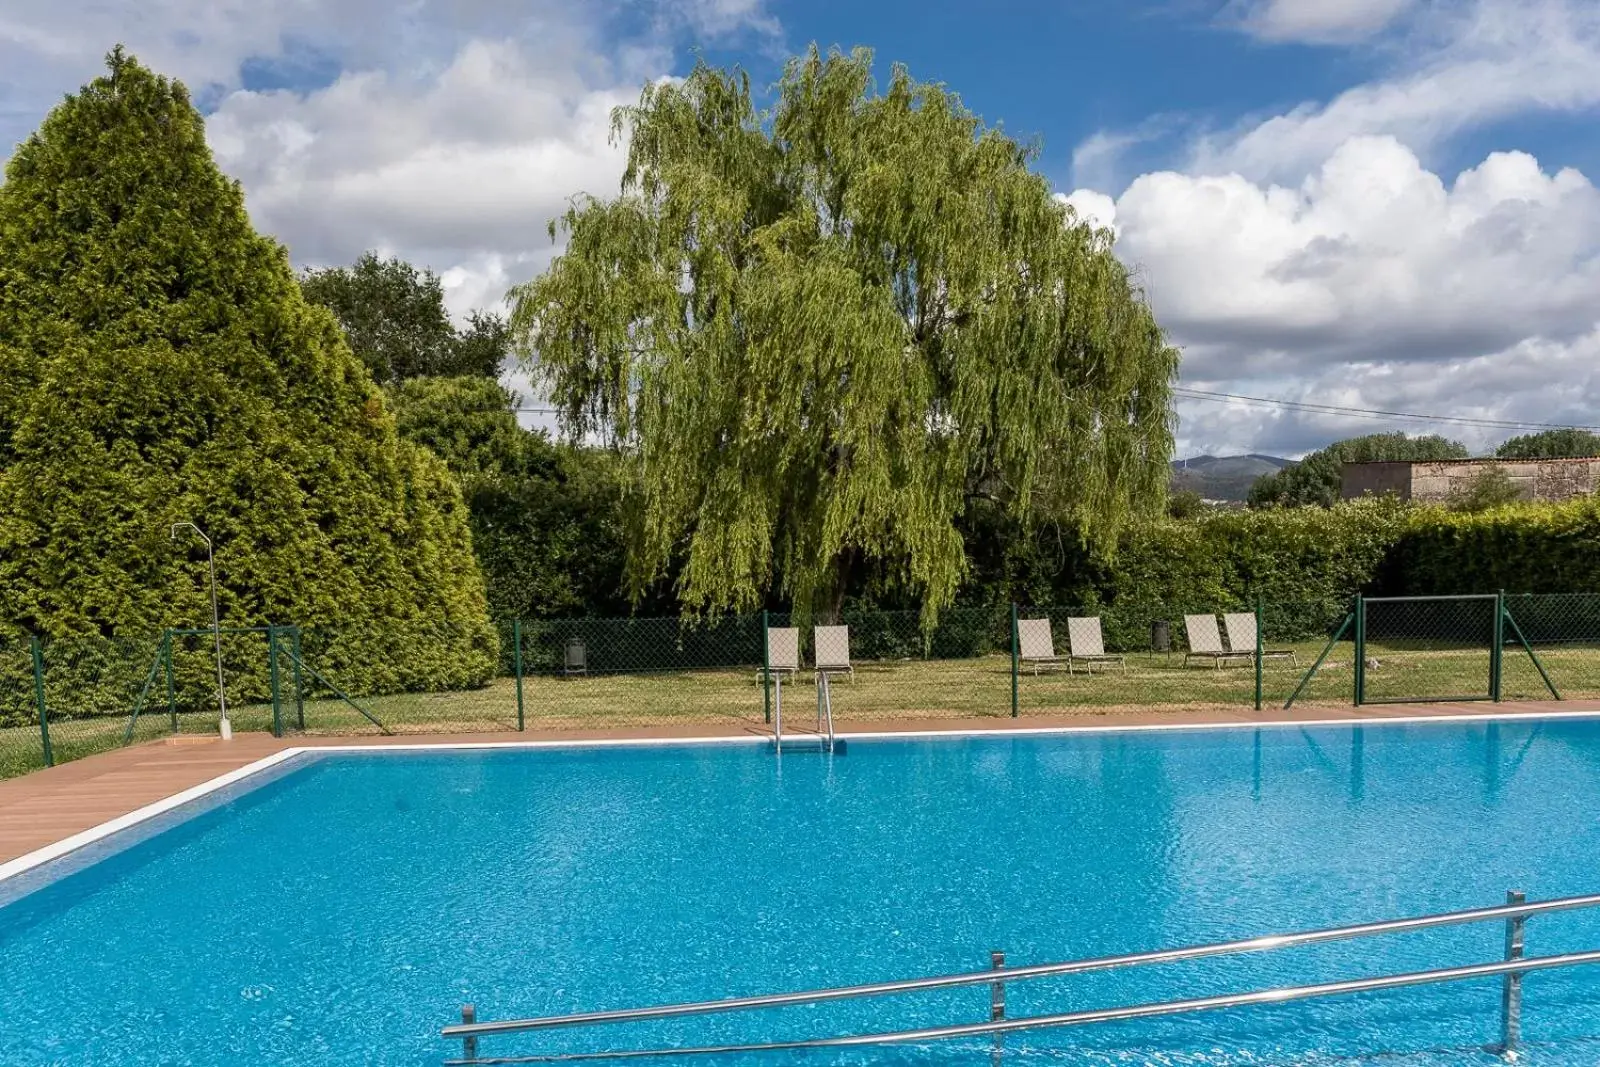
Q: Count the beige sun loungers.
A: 6